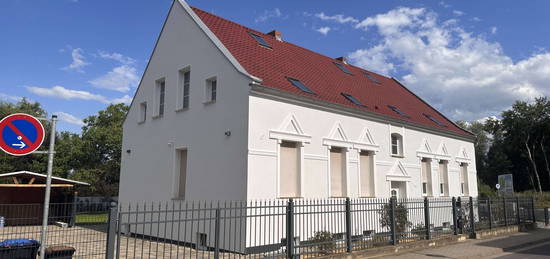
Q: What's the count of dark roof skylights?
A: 7